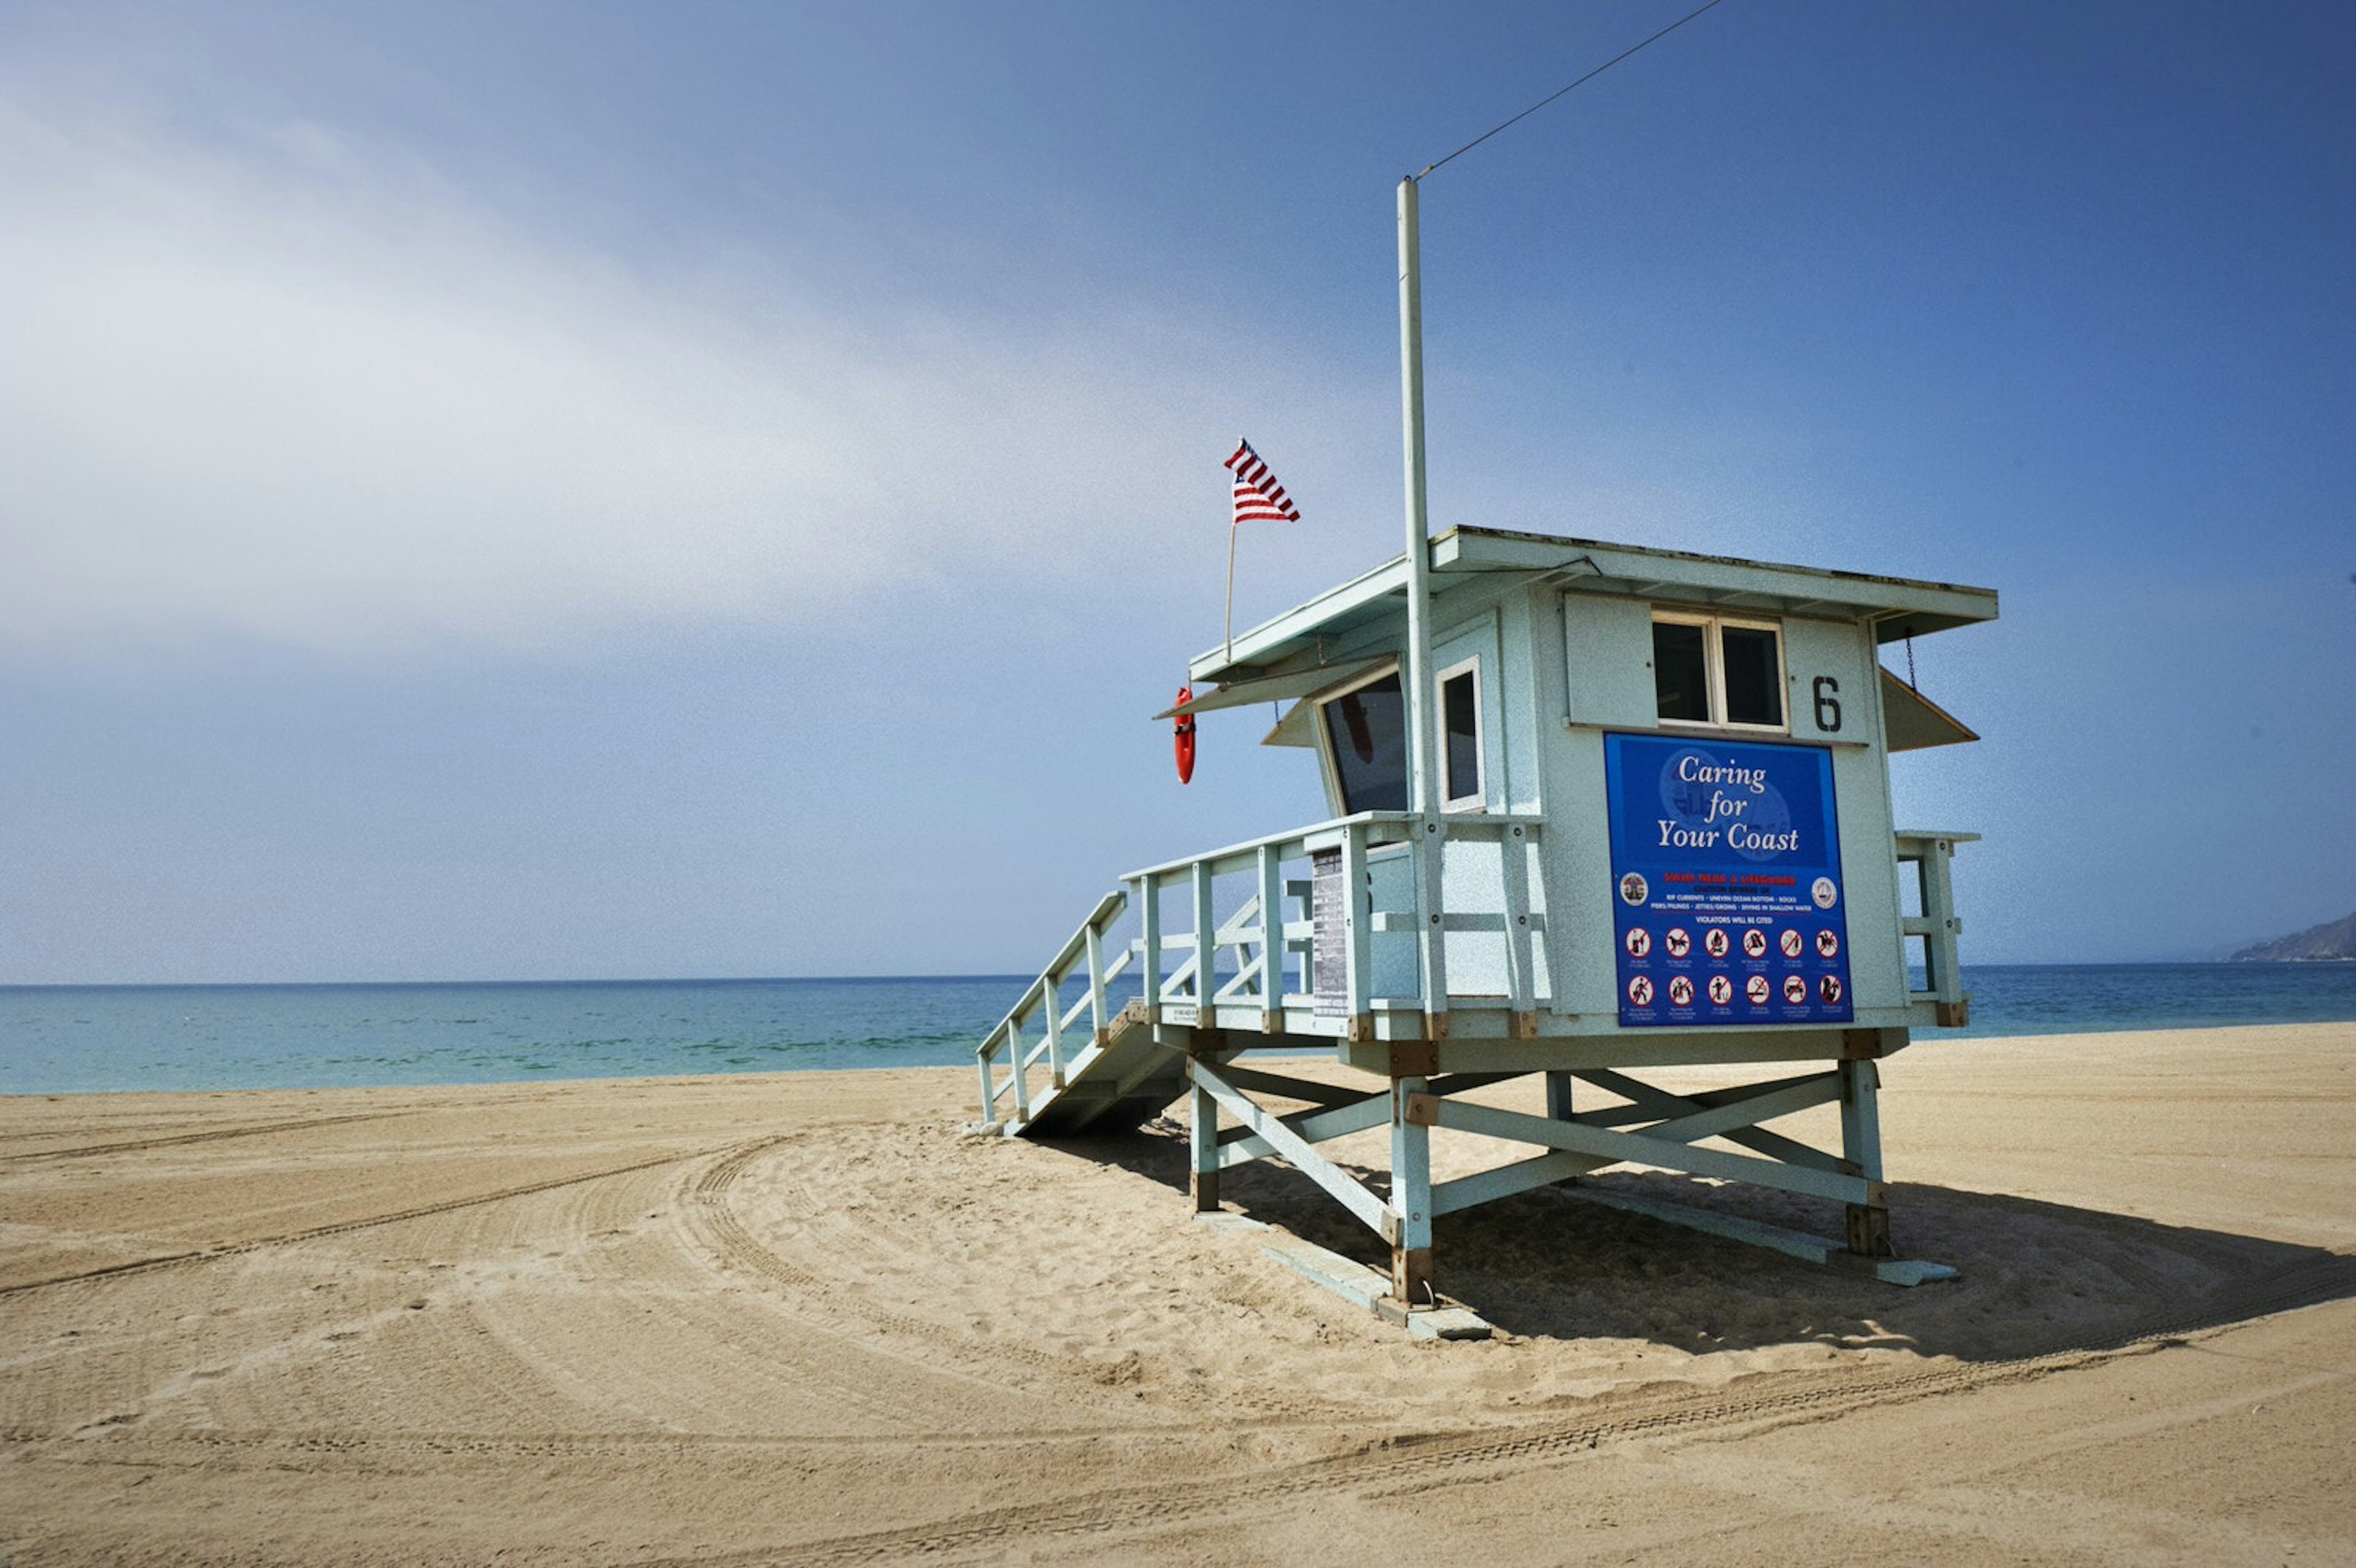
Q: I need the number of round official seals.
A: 2